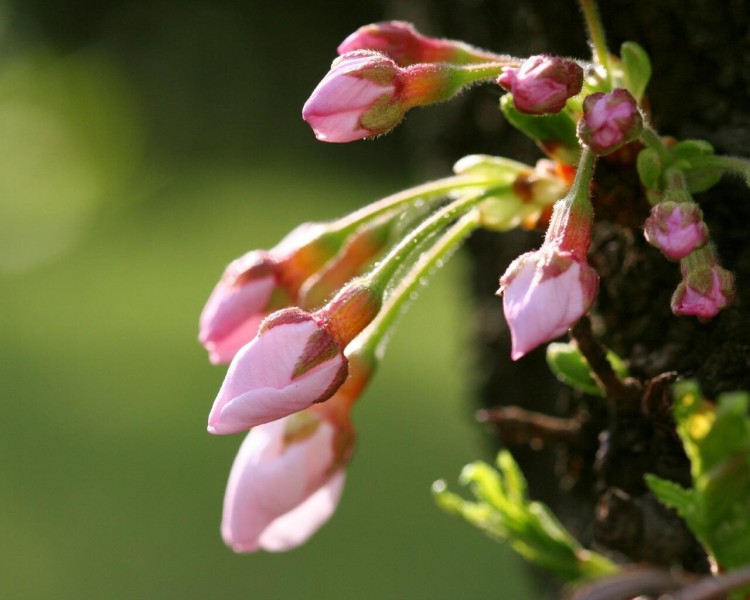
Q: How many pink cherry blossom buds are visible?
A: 10